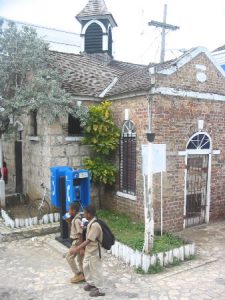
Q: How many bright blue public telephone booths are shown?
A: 2